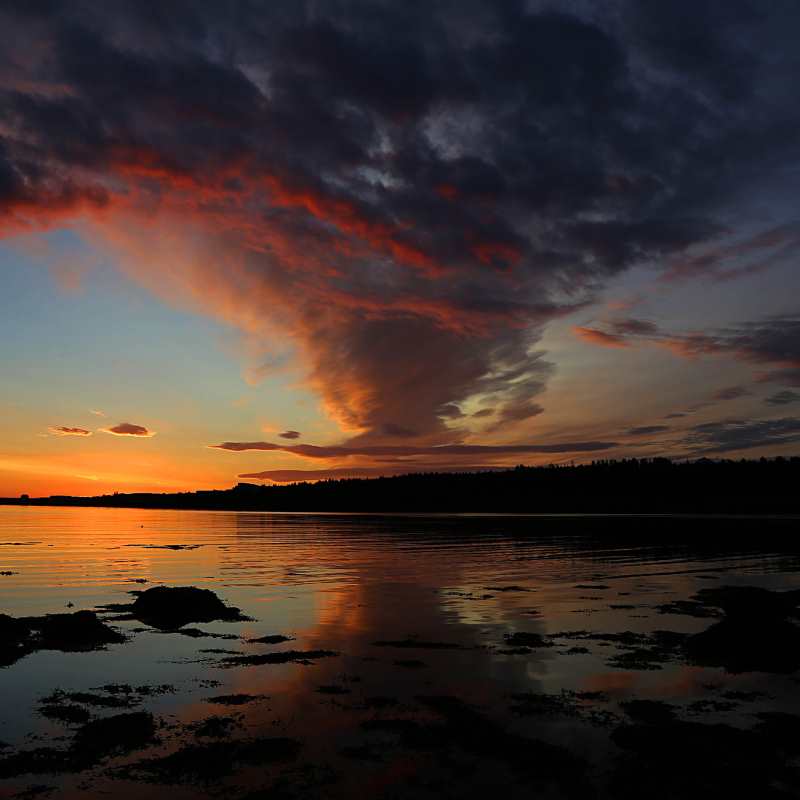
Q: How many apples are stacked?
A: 0